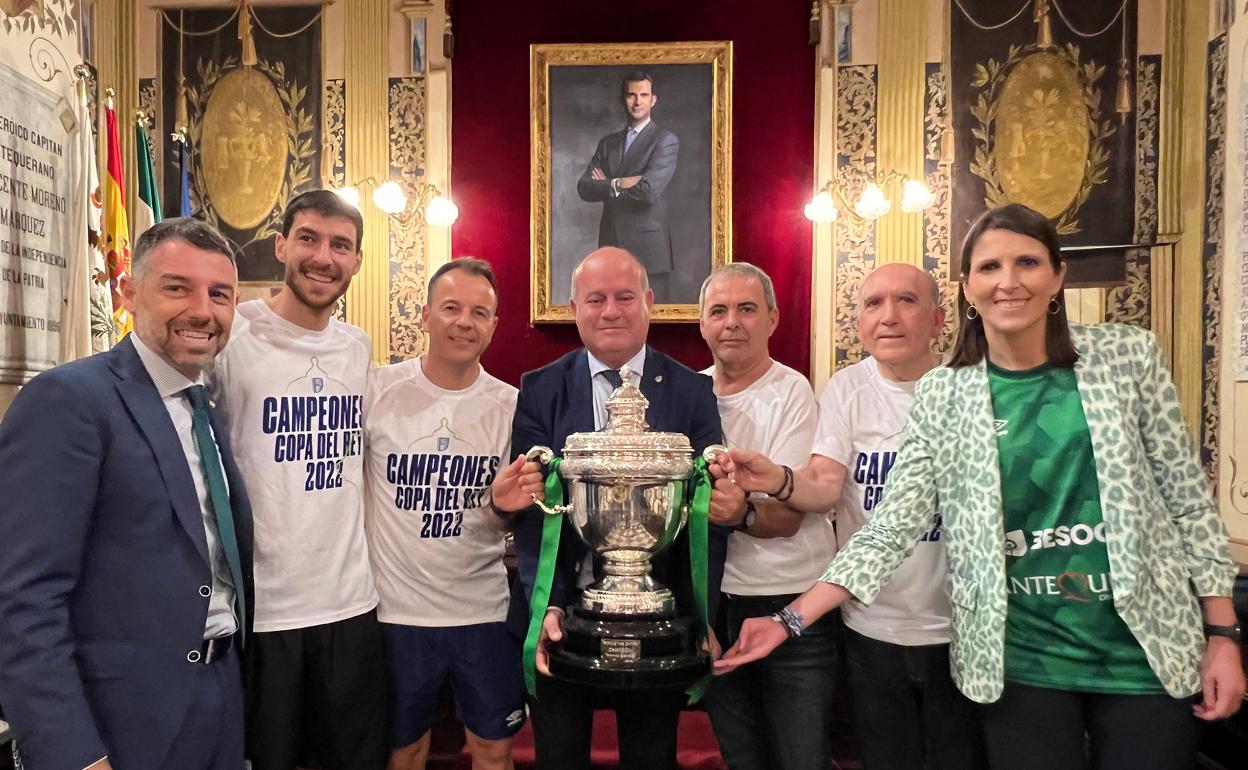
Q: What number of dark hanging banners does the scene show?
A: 2